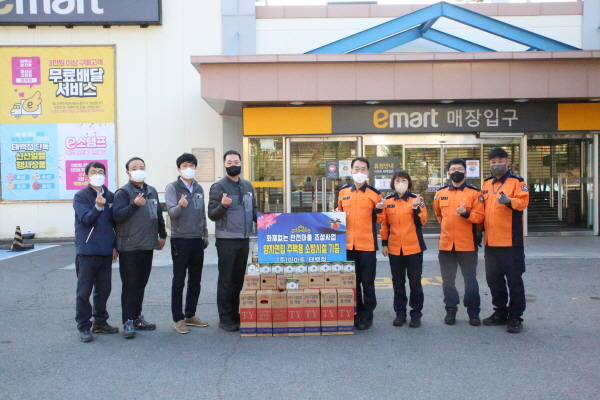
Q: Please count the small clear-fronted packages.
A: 10